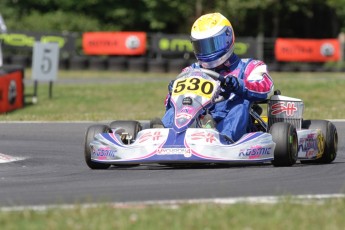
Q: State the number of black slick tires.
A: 4